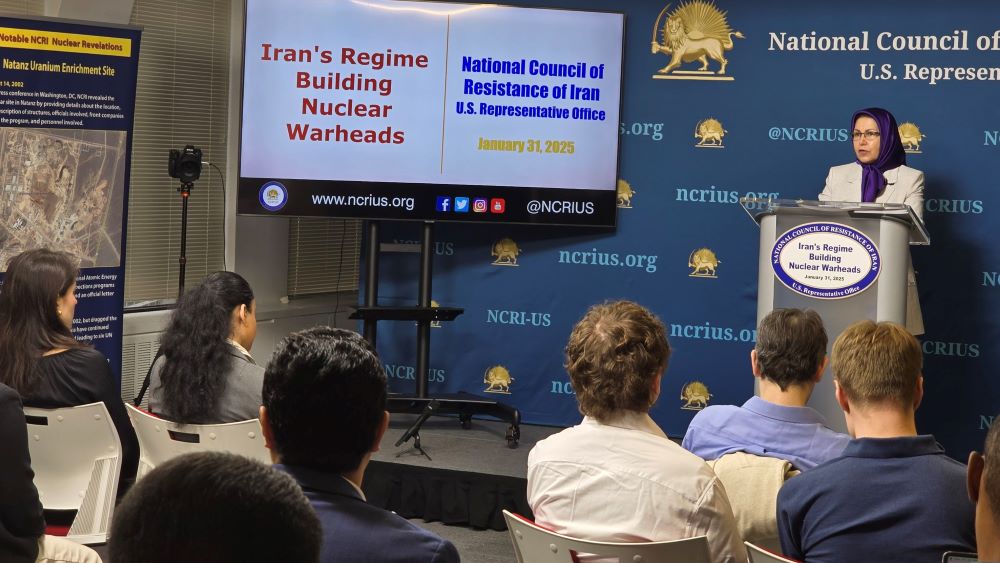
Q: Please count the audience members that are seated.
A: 9